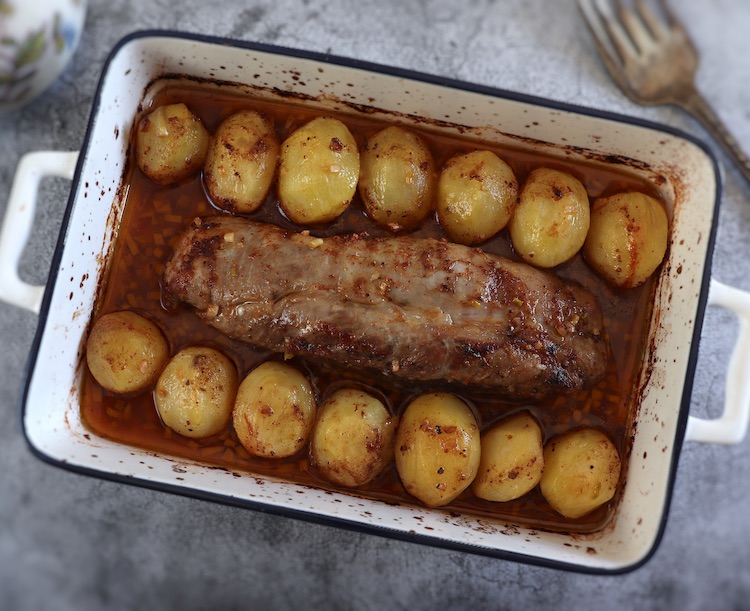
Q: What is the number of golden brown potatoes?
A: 14